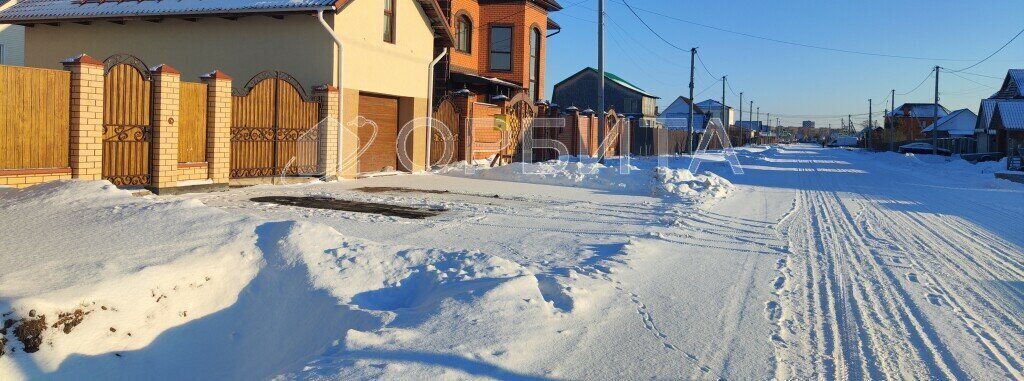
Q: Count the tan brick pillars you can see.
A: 4